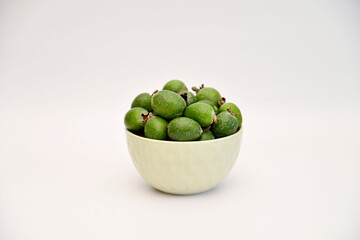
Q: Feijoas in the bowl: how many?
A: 13